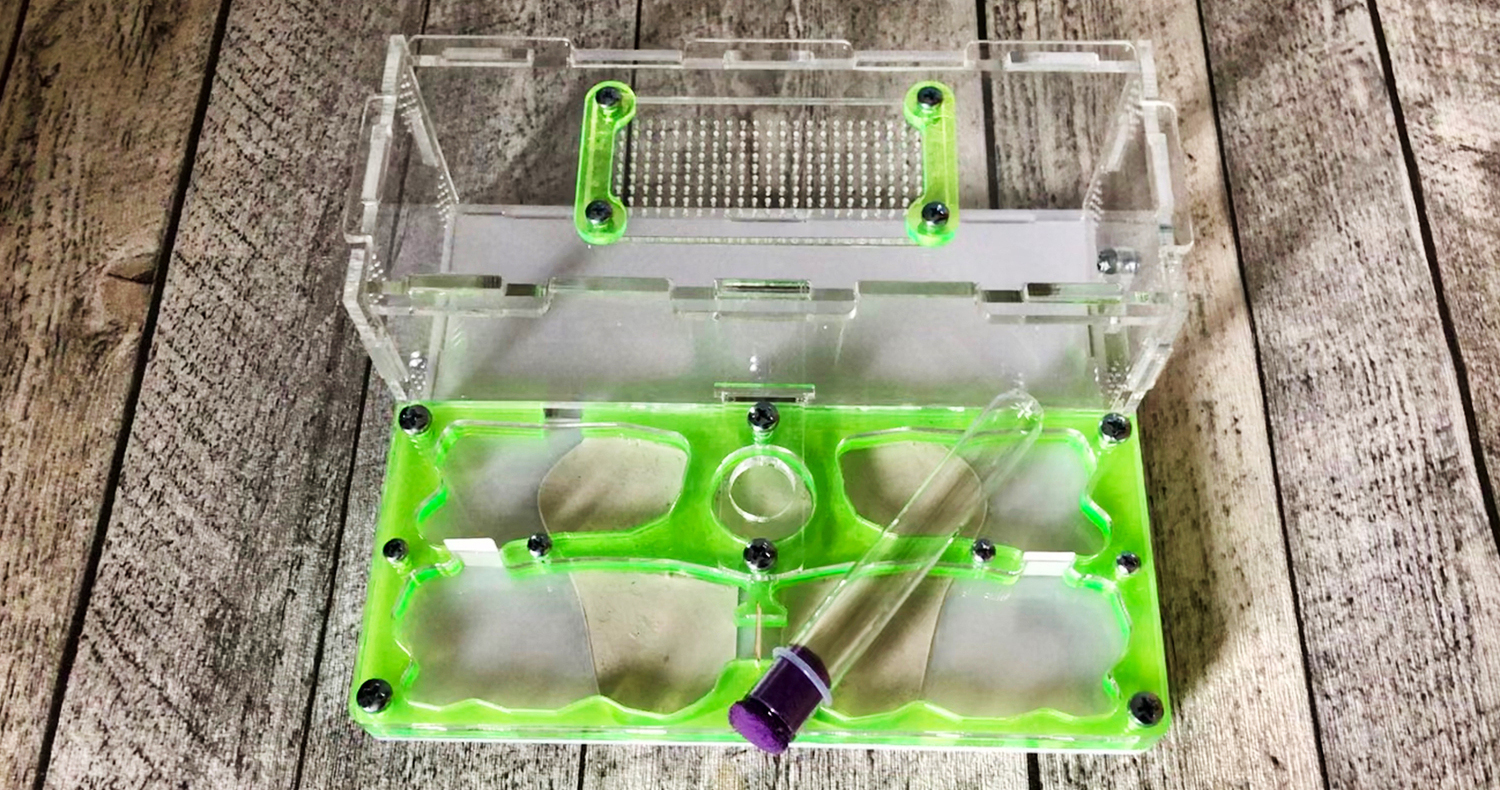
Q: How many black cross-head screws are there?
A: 14